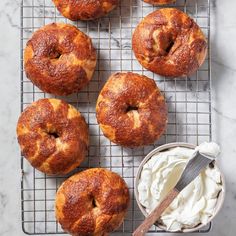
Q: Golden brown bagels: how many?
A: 7